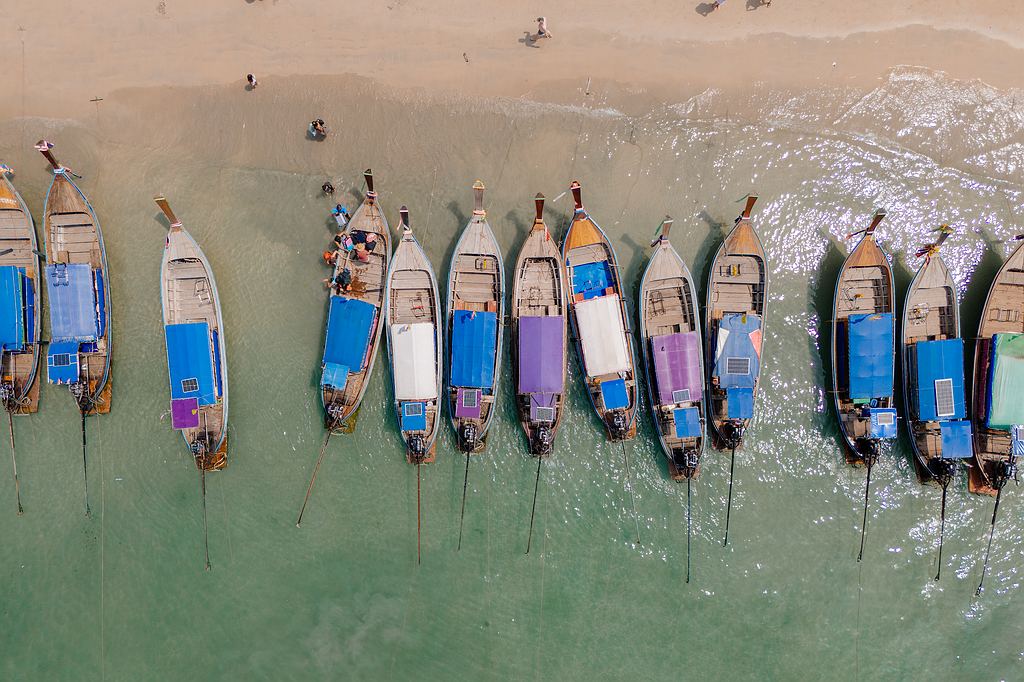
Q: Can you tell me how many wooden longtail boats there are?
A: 13